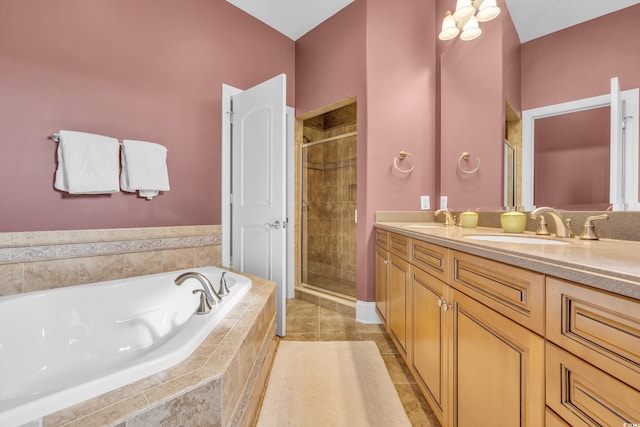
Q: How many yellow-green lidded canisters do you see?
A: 2